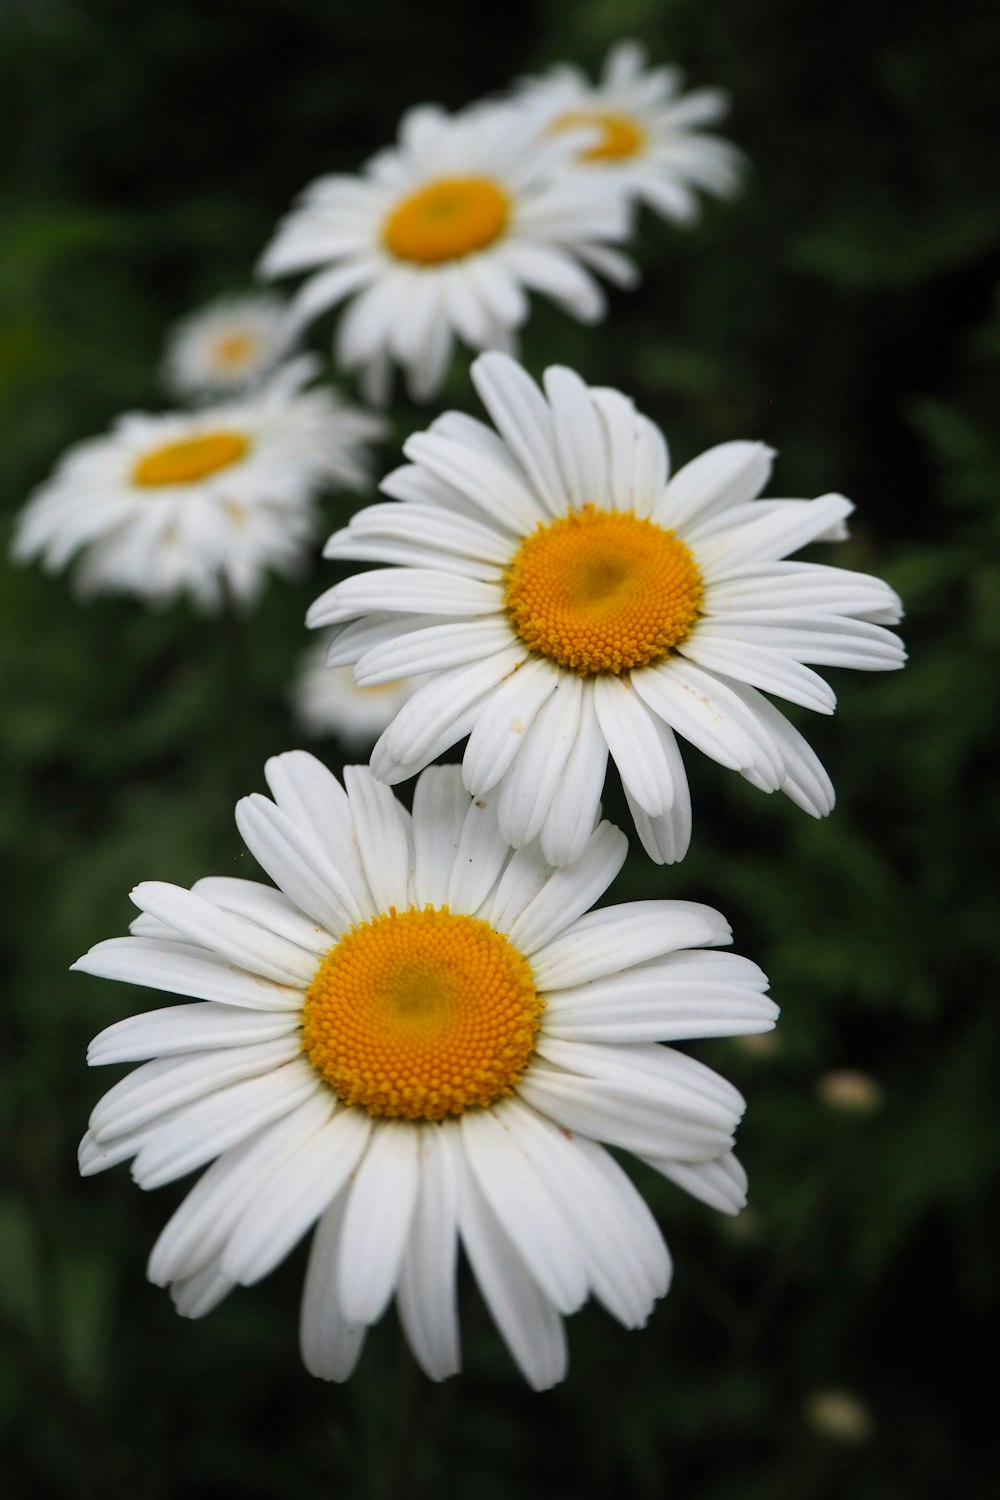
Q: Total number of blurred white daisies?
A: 5